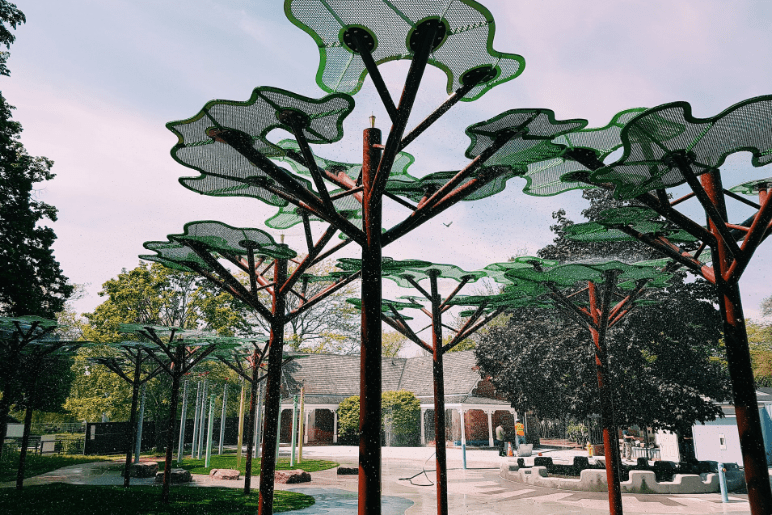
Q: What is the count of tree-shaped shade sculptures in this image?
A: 10